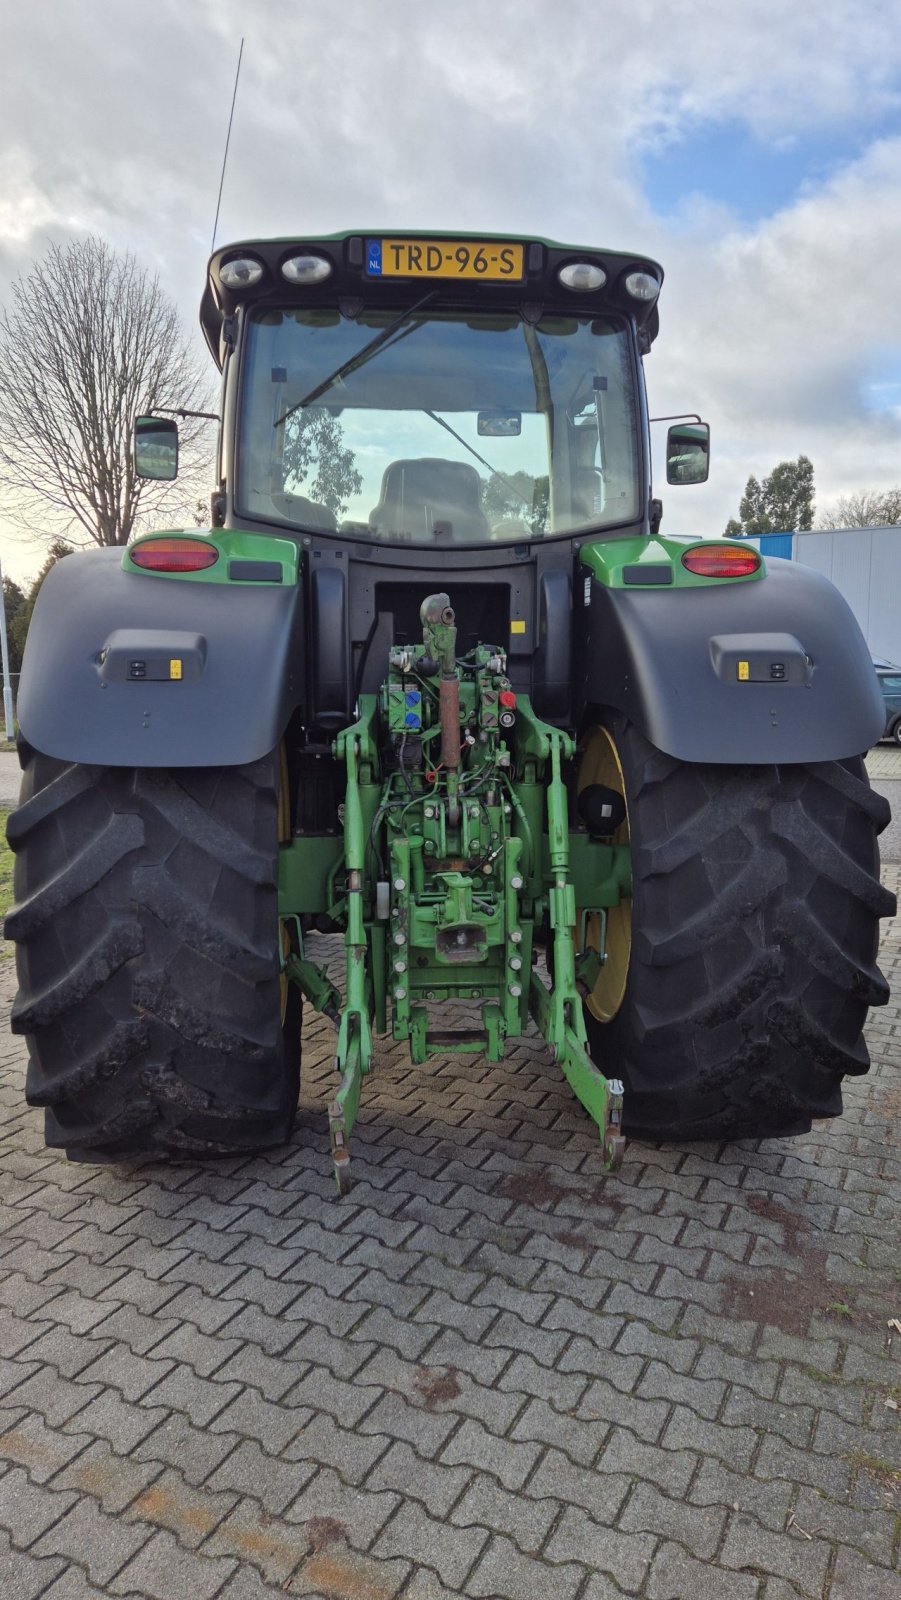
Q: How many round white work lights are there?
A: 4